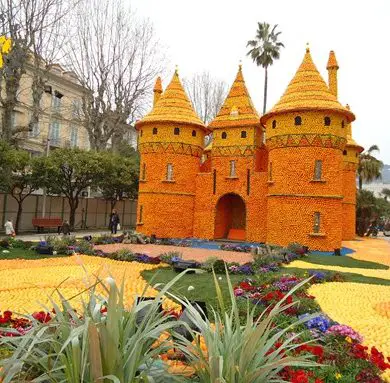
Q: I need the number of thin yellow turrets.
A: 2